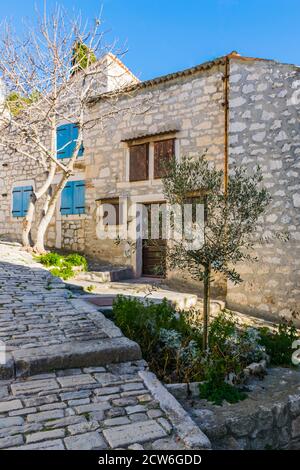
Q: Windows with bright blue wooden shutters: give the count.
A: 3